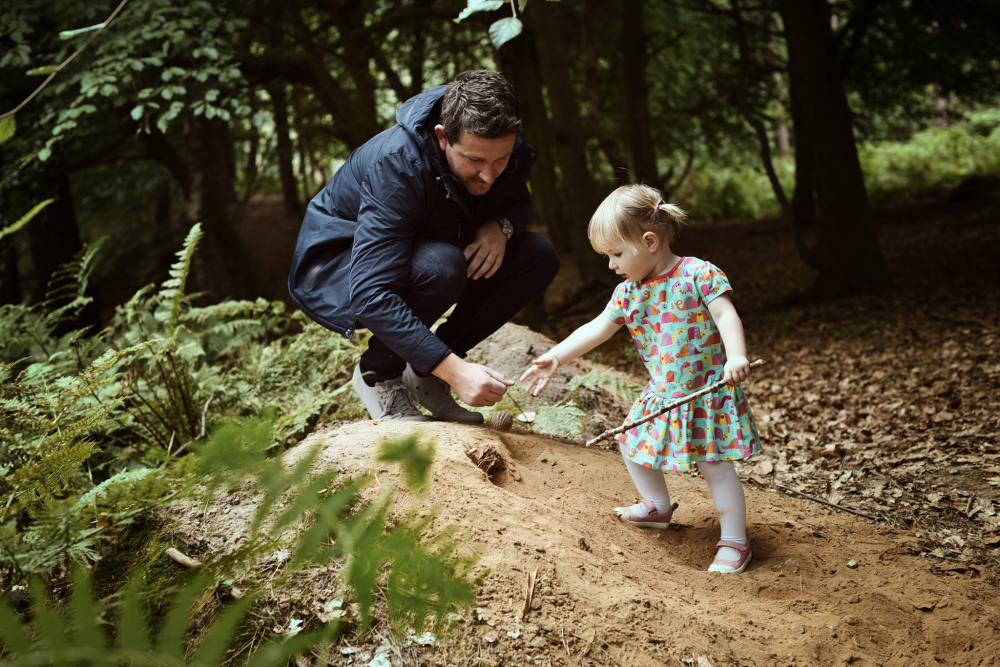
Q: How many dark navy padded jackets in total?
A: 1